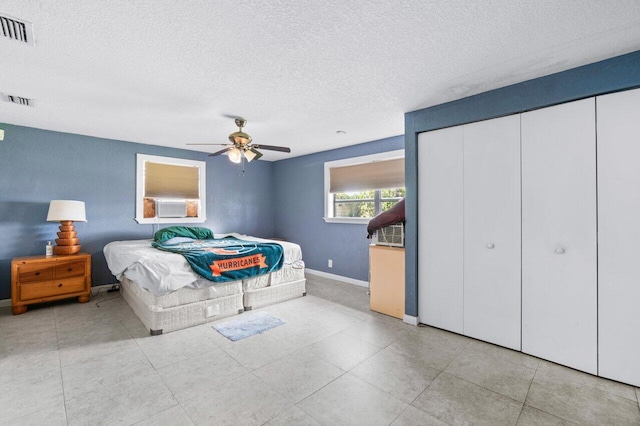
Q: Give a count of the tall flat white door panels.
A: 4